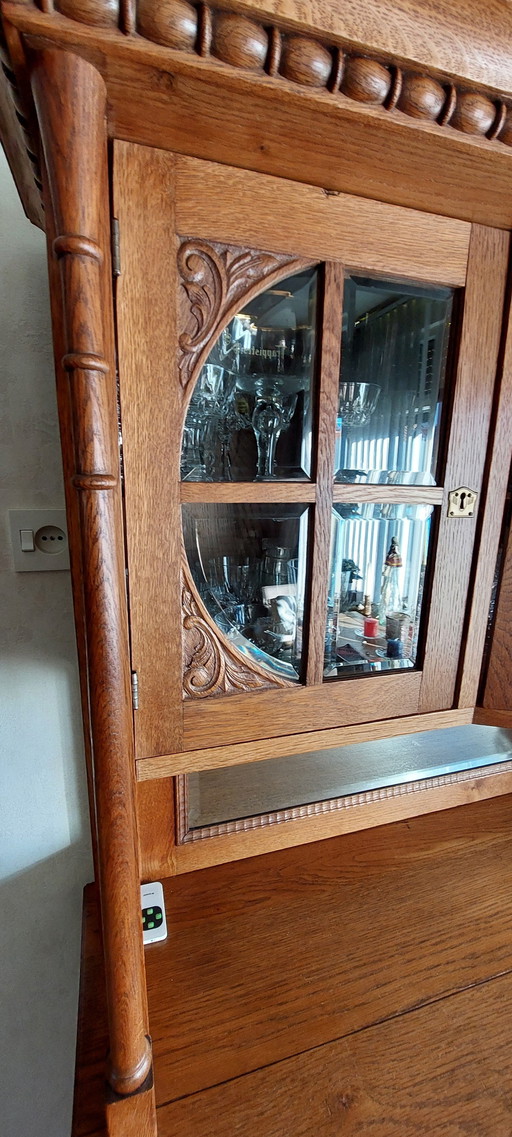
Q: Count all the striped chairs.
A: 0